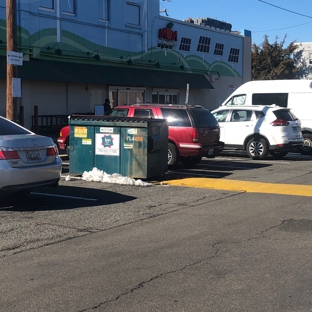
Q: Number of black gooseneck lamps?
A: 5